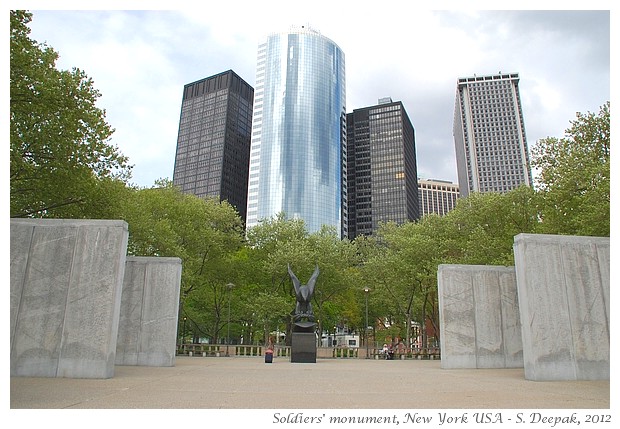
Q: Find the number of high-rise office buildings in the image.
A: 5